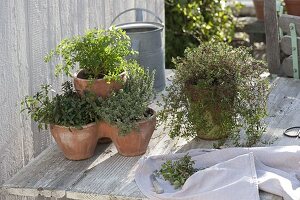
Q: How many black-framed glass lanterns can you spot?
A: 0